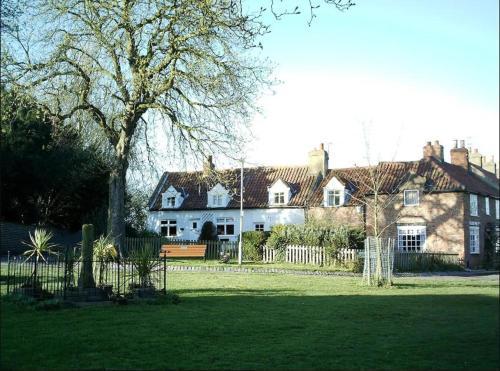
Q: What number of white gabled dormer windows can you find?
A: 4